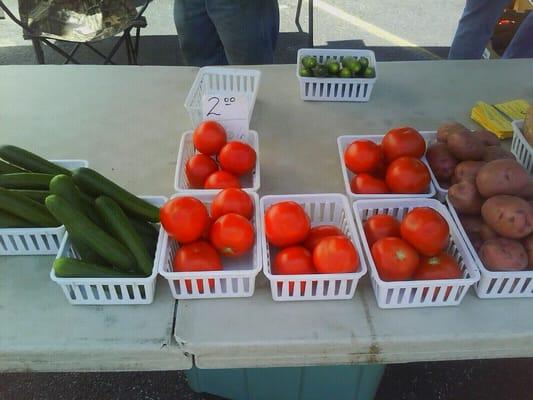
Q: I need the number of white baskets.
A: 12